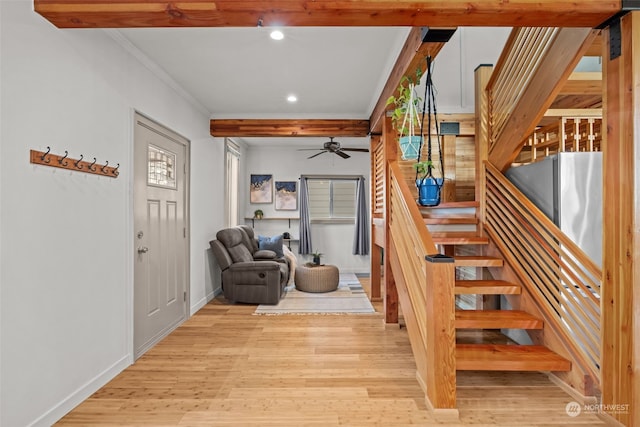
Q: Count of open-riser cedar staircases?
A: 1